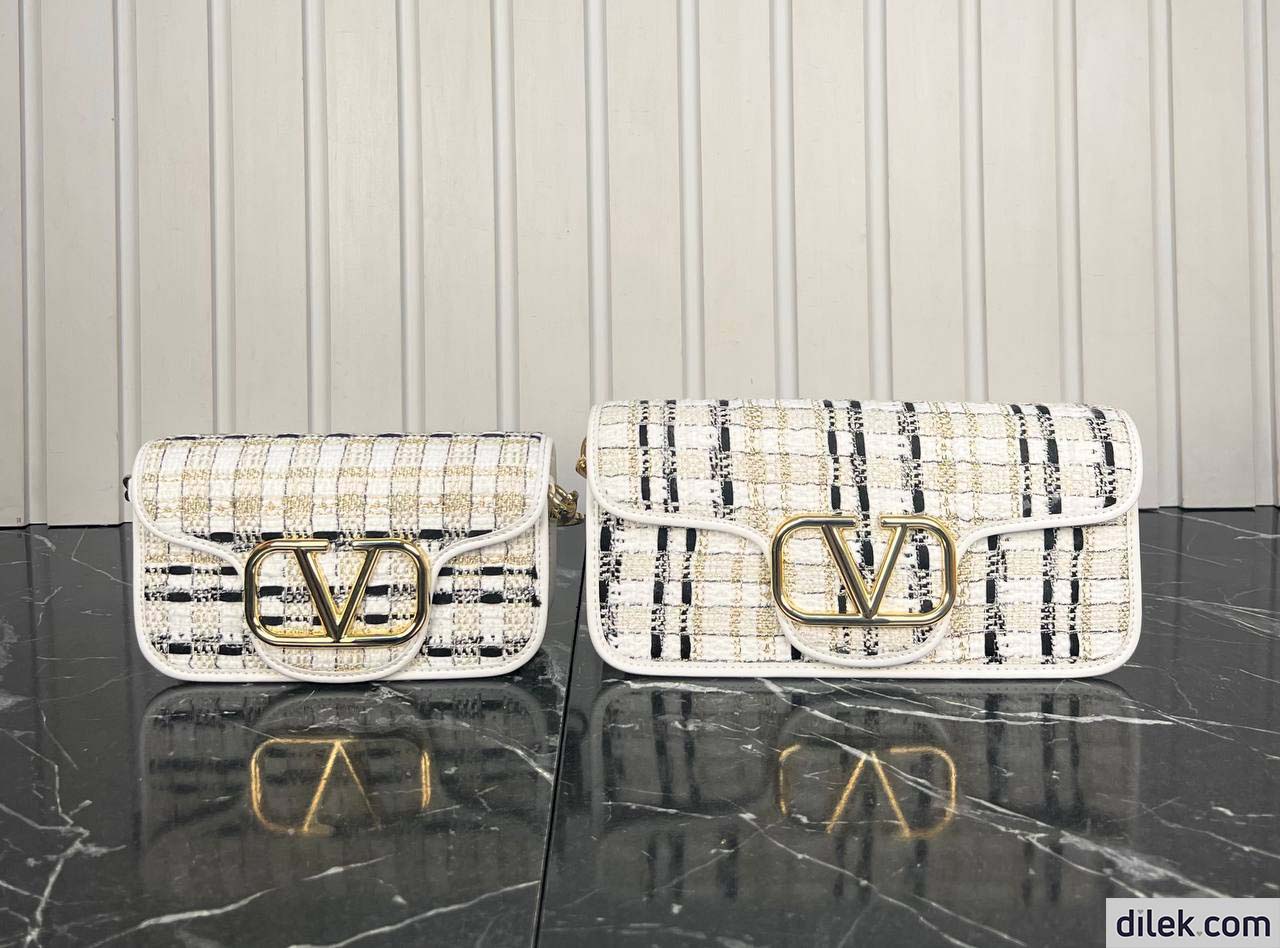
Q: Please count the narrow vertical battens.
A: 14